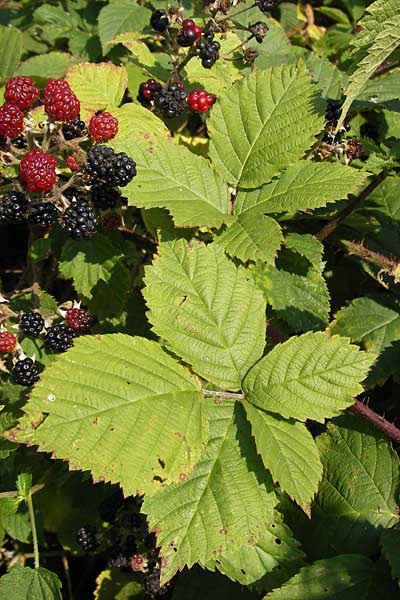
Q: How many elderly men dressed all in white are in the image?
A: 0